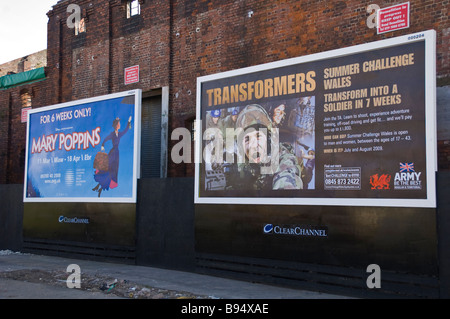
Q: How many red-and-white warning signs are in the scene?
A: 3